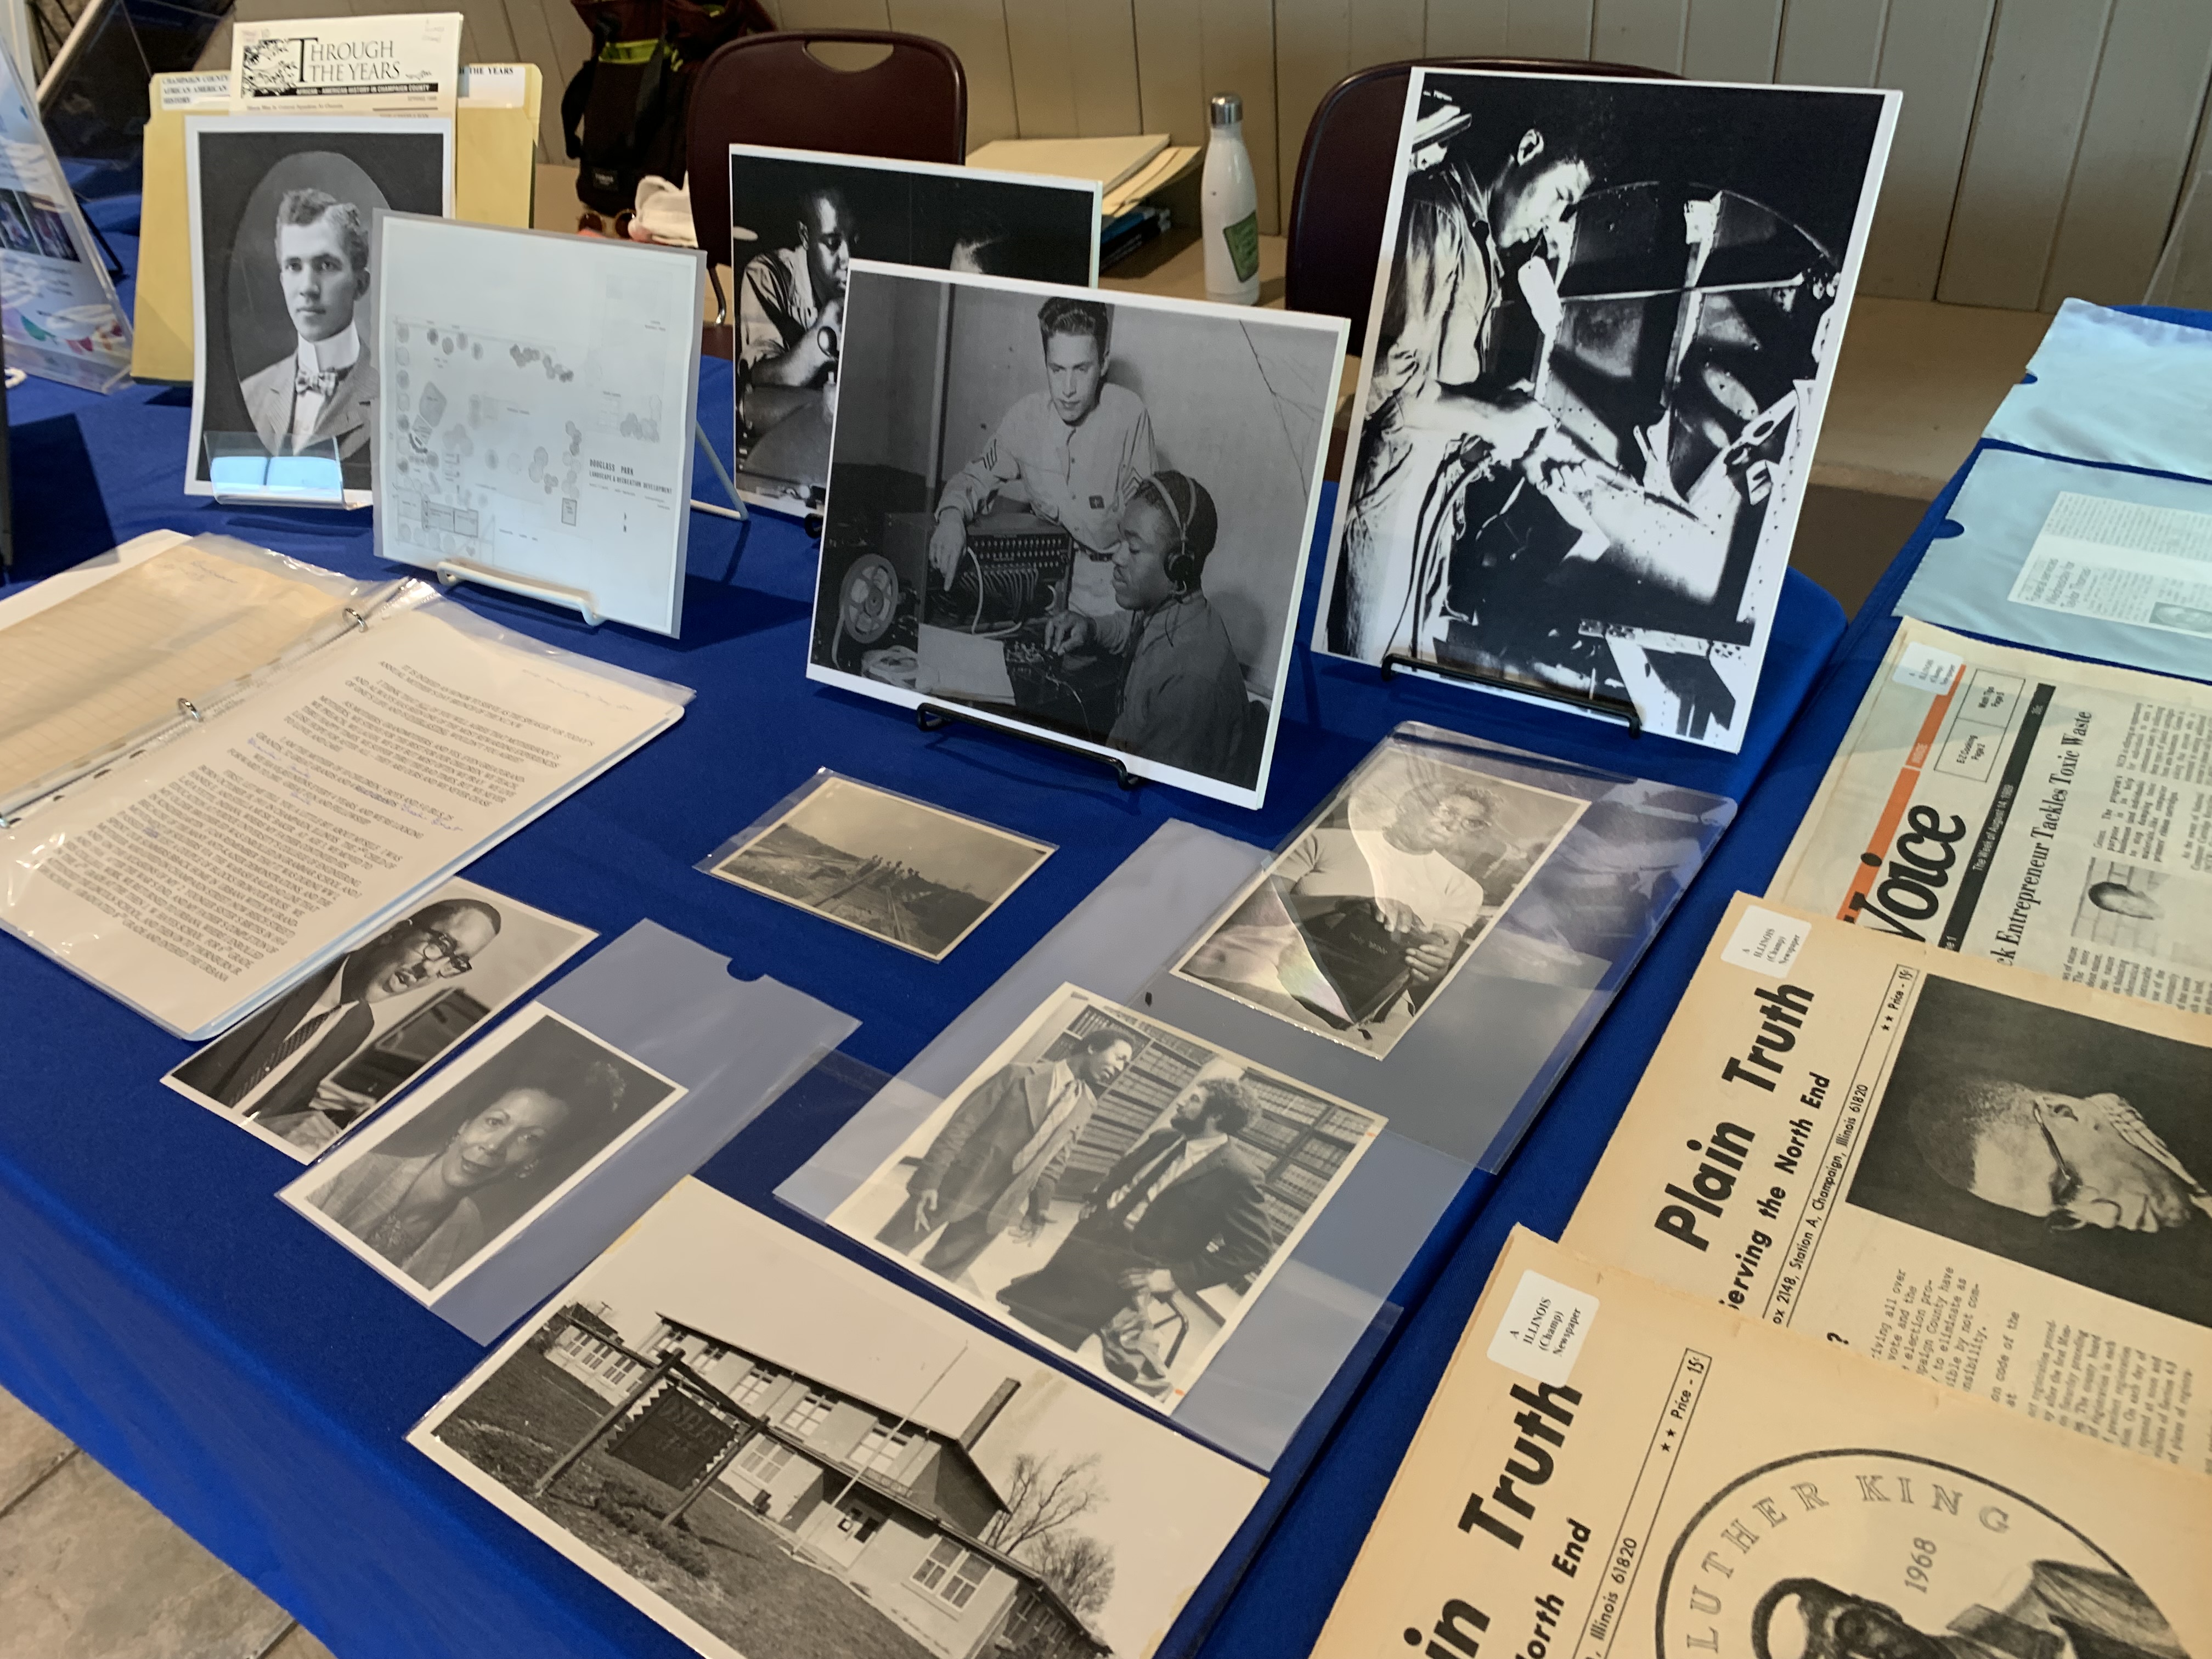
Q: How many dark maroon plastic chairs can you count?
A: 2